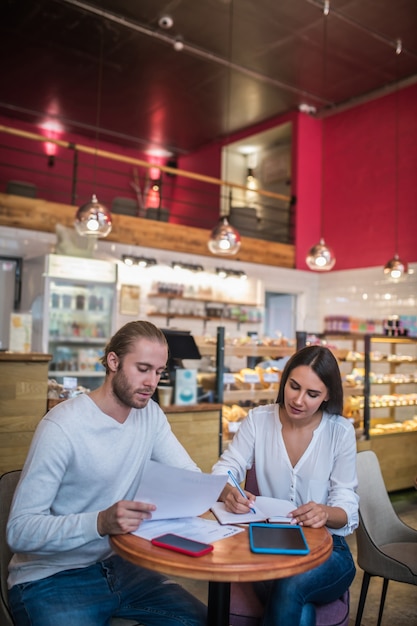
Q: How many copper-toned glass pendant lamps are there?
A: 4